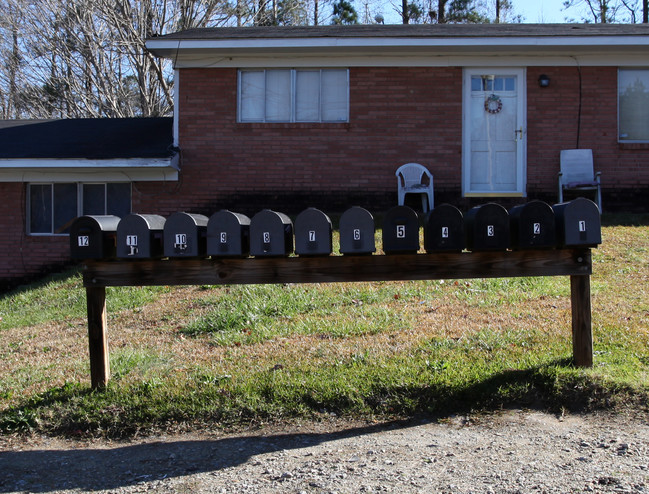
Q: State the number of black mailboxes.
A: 12